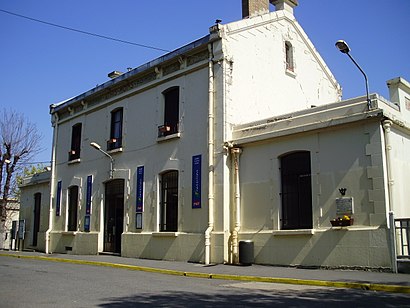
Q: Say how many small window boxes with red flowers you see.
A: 3